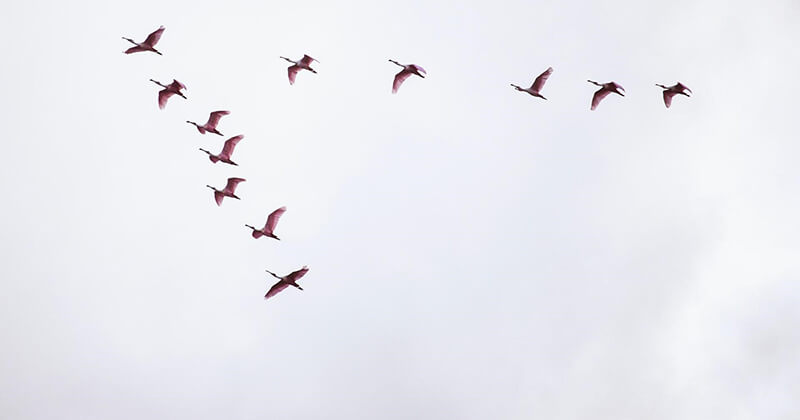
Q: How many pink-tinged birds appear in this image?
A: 12